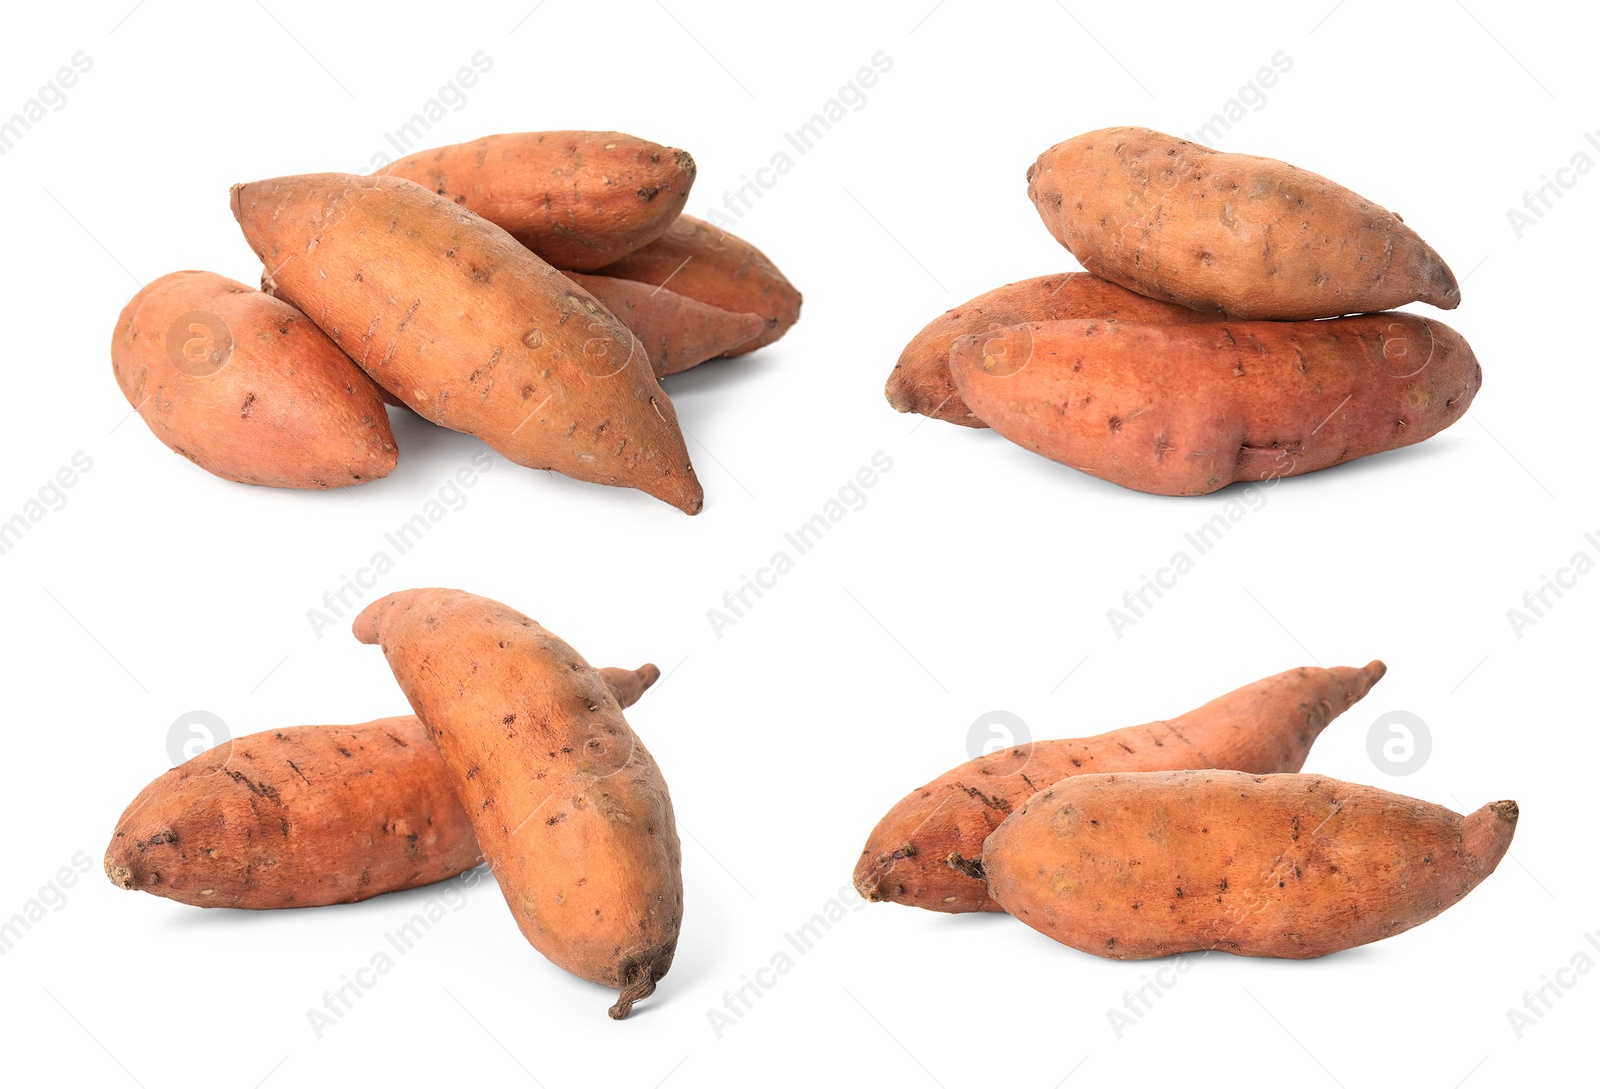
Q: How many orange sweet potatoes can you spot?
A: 12